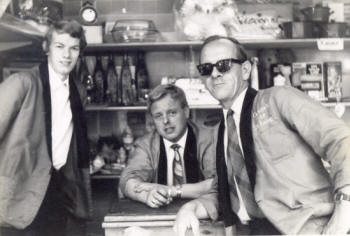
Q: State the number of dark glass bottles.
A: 5